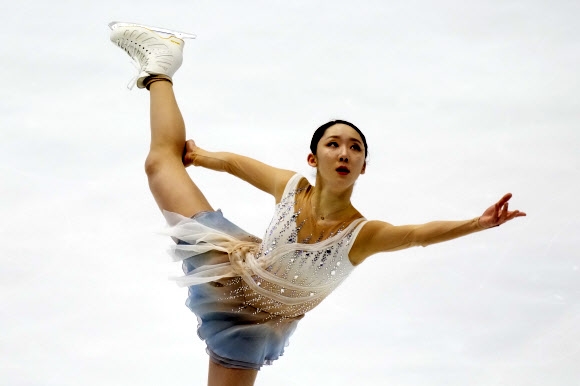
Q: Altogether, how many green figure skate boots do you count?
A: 0